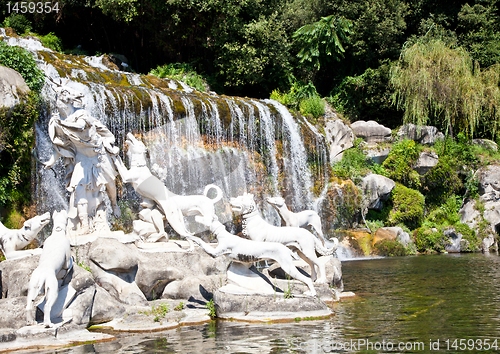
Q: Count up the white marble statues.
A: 7